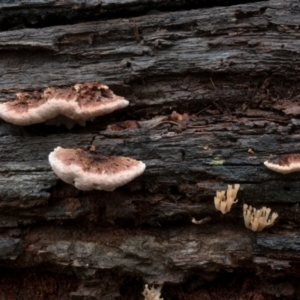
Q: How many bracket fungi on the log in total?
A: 3